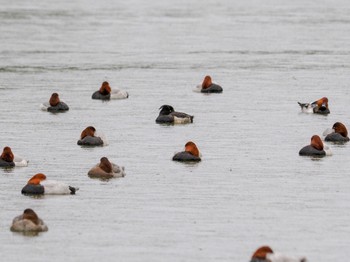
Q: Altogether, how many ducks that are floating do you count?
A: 14